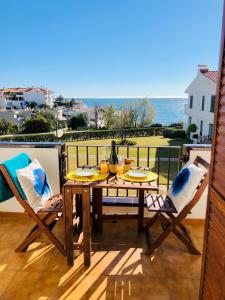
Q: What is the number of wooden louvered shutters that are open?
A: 1